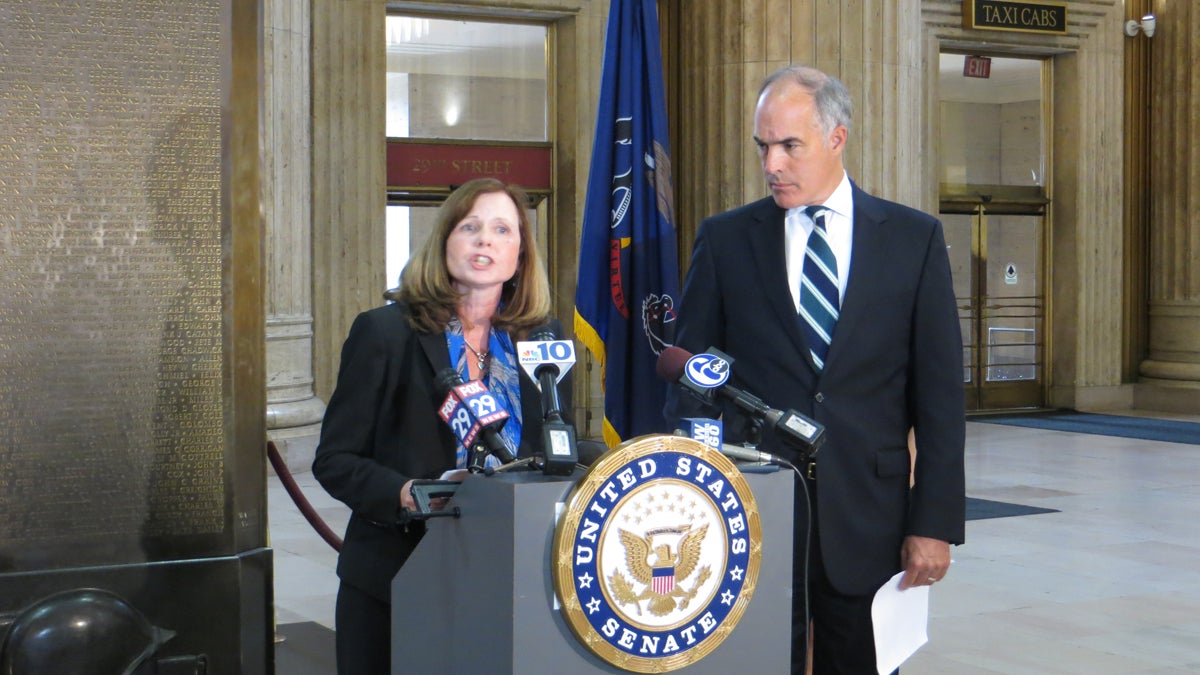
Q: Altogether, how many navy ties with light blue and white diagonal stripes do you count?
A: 1